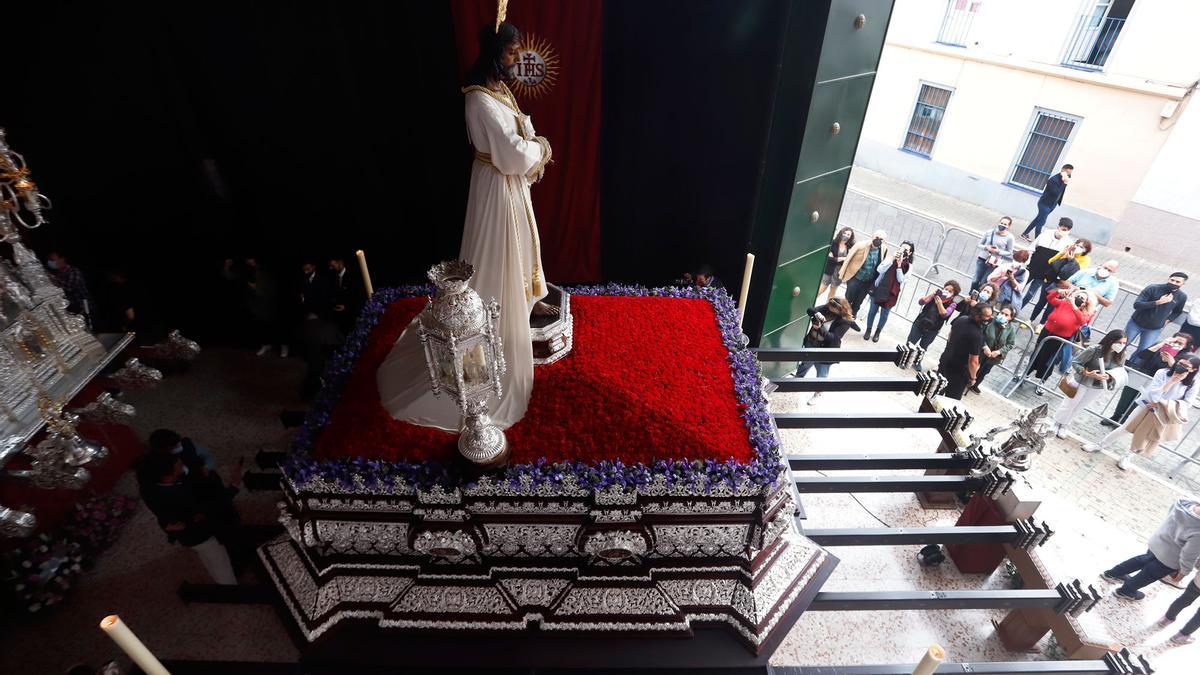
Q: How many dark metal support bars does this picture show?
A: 8